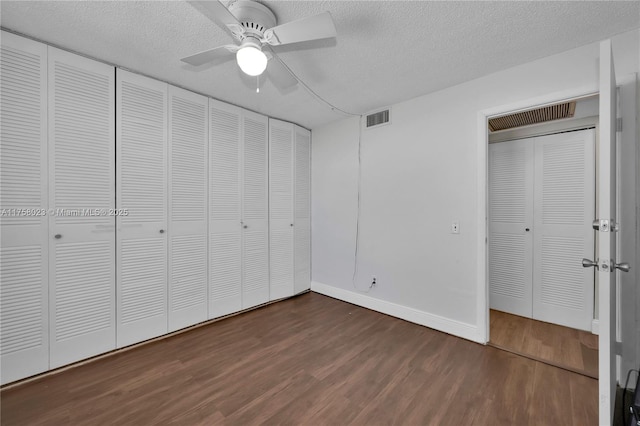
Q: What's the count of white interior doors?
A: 11